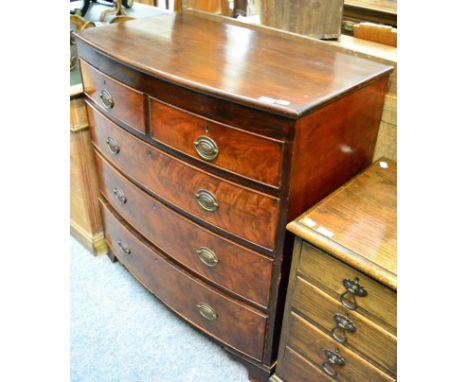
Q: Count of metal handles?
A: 11